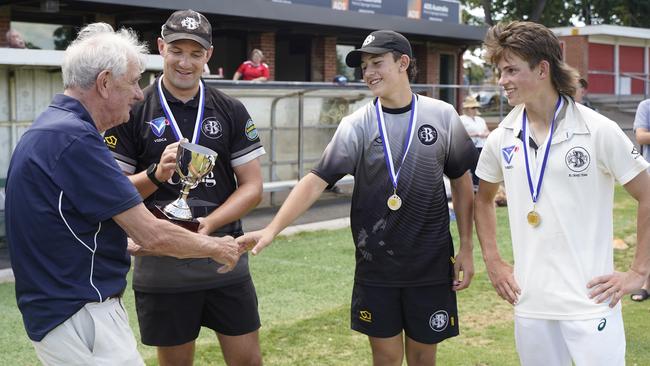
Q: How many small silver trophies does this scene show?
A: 1